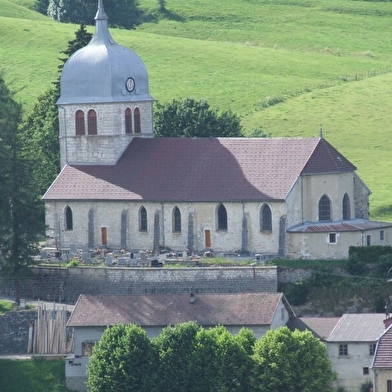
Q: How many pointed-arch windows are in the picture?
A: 7